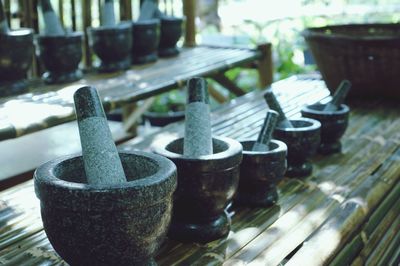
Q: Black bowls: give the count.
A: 10